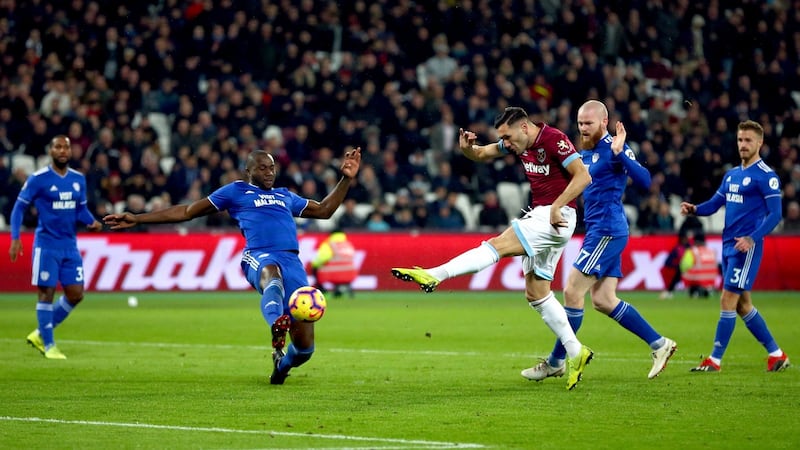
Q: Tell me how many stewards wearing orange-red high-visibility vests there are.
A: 2